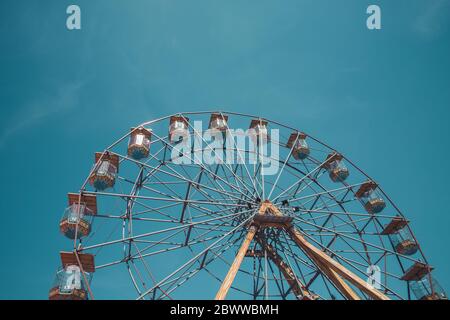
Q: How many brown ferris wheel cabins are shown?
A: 12